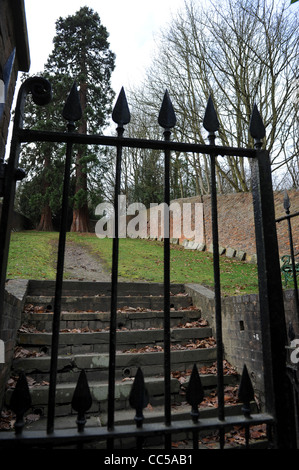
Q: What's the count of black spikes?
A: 11